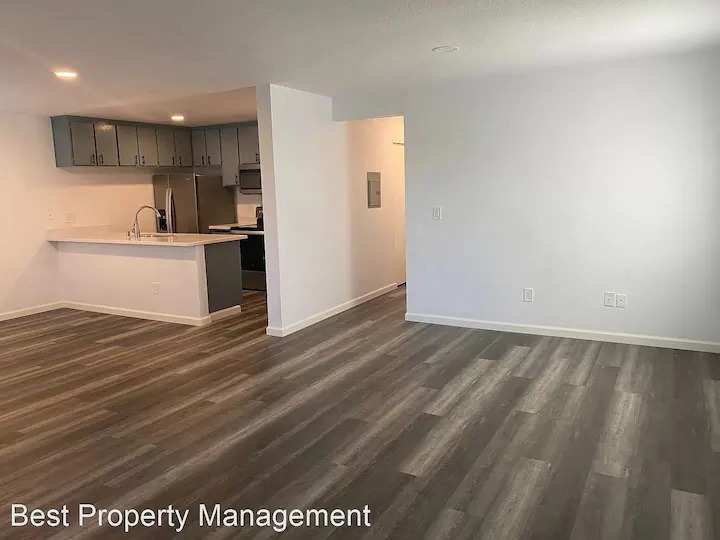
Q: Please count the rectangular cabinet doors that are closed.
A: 10